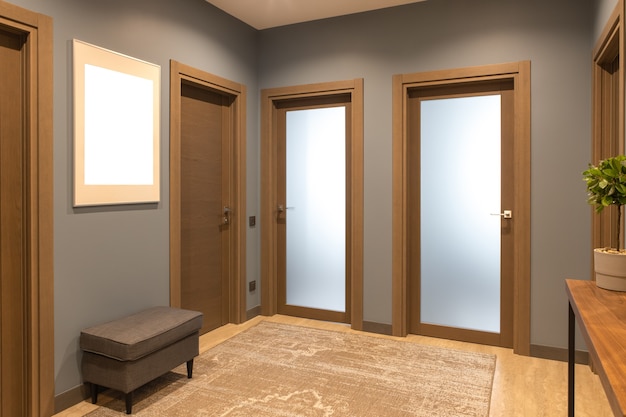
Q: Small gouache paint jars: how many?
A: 0